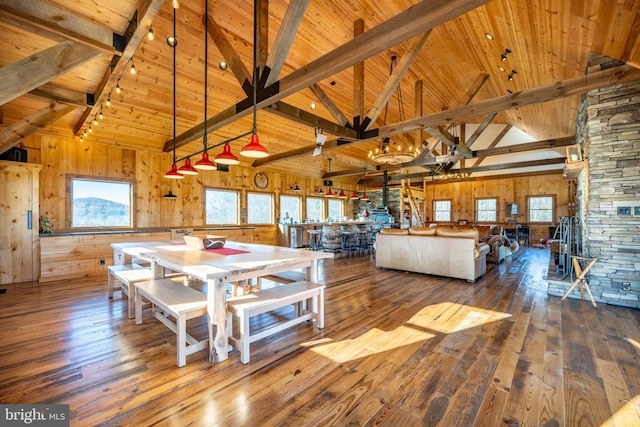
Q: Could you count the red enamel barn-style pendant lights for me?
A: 9